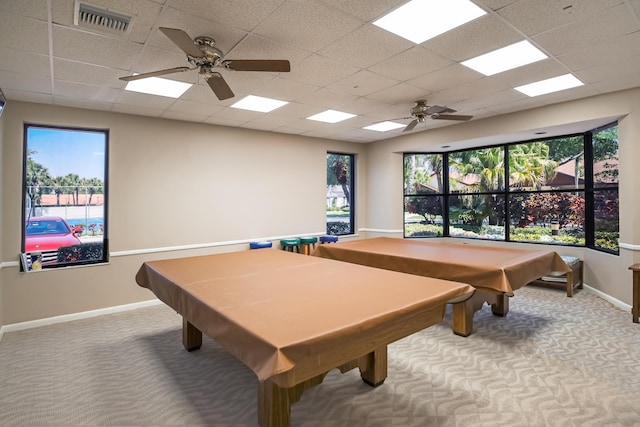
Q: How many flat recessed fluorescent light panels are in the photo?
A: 7